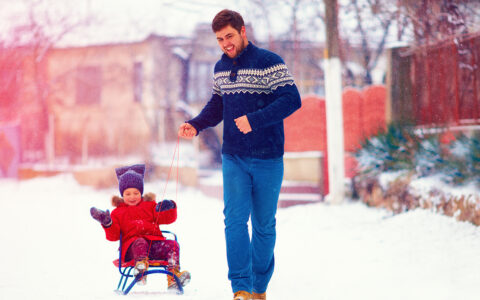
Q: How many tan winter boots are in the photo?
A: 4